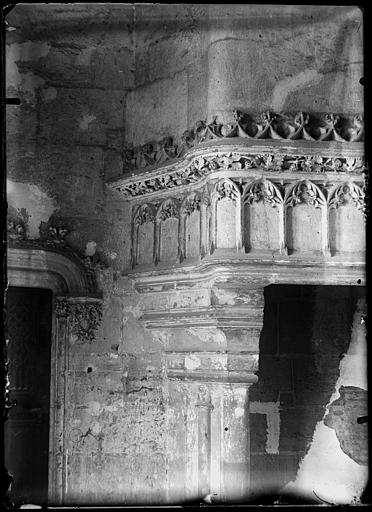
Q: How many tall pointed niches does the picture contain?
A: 7